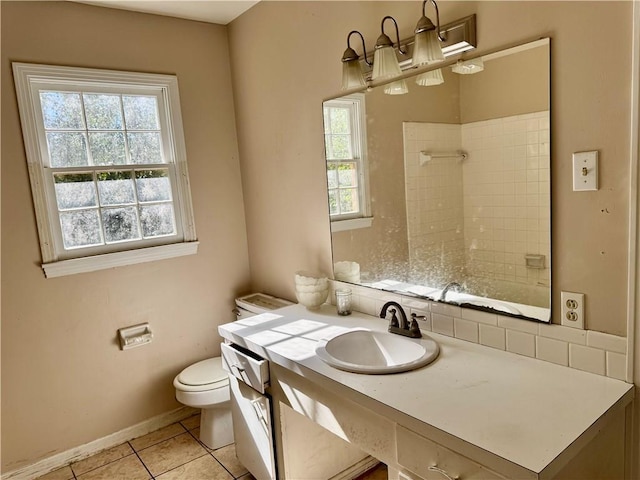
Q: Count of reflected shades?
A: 3